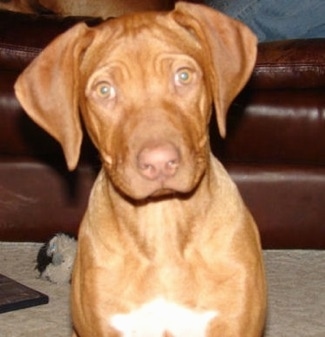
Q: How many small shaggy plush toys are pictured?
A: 1